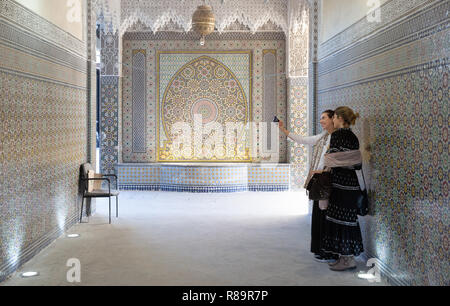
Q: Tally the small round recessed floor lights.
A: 3